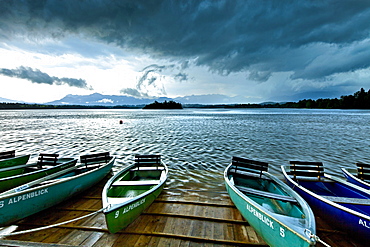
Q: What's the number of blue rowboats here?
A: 2